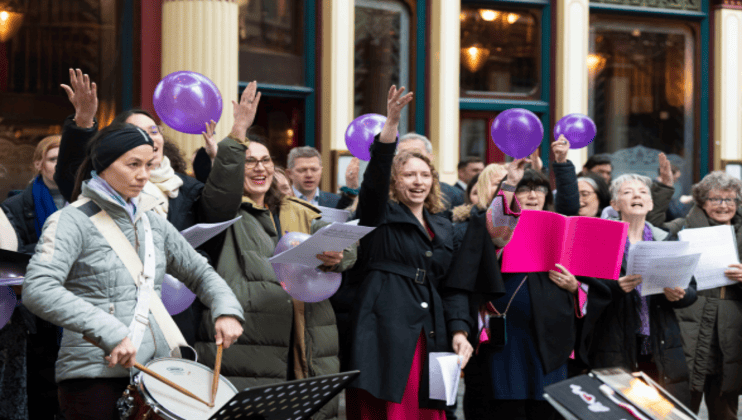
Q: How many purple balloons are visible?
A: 7